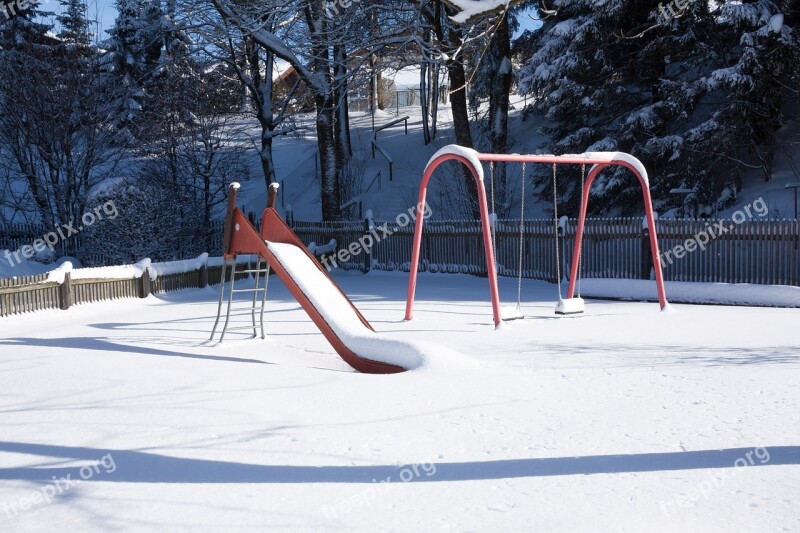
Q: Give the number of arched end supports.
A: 2